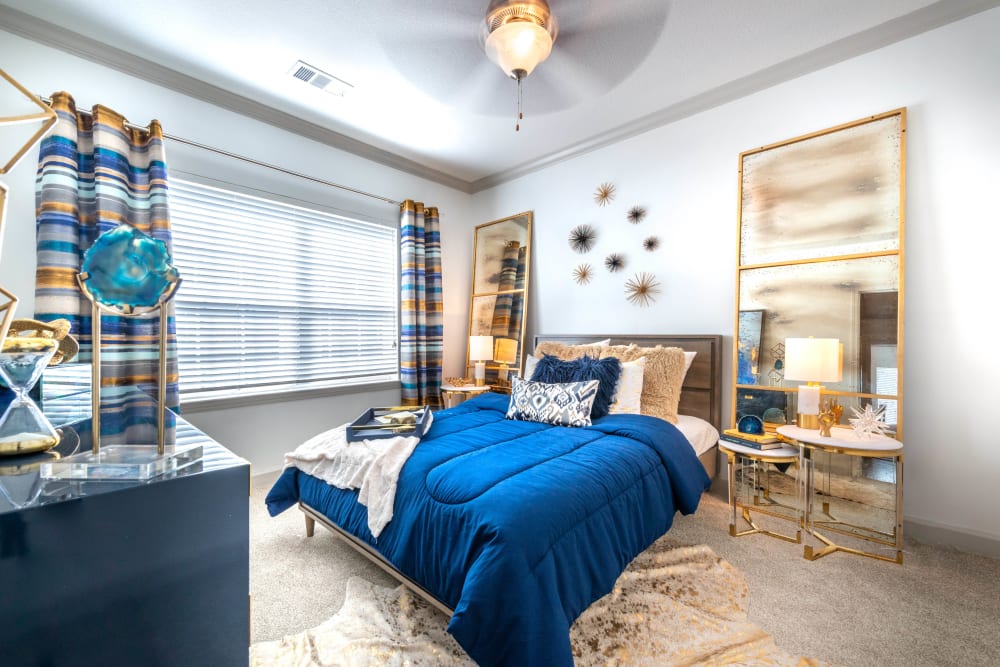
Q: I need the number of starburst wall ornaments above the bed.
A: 7